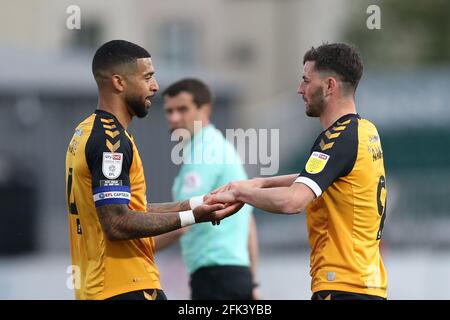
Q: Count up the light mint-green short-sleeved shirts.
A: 1